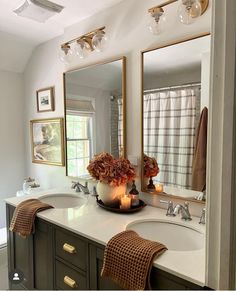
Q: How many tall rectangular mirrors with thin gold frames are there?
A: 2